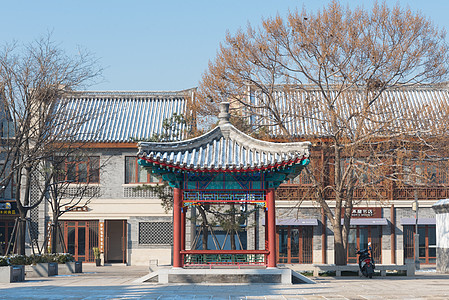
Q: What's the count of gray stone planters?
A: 3